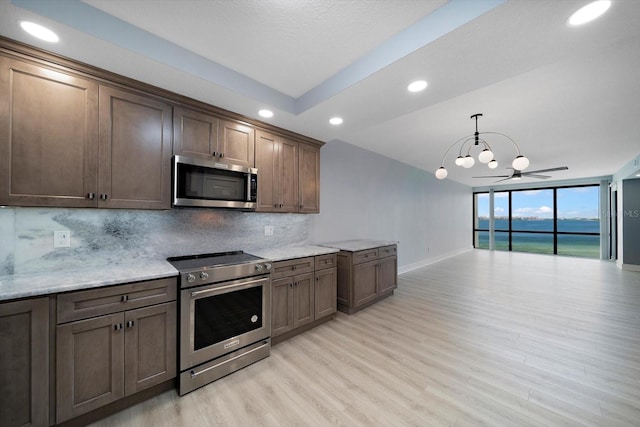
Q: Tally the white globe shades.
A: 6